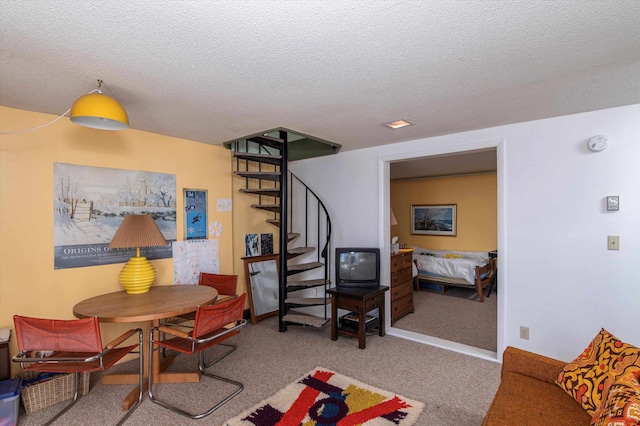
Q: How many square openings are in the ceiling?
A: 2